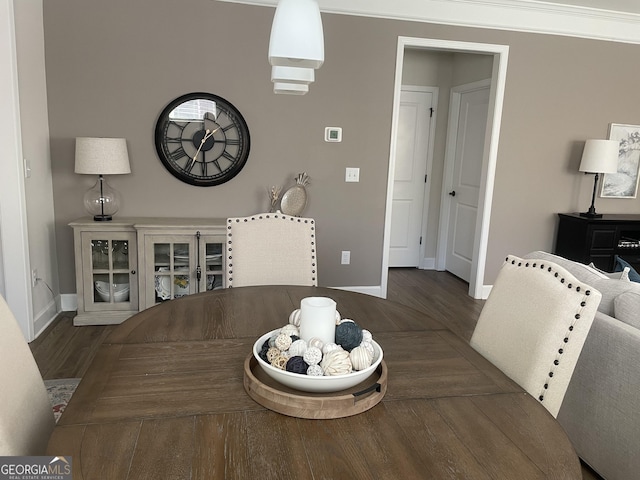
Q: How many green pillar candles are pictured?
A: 0